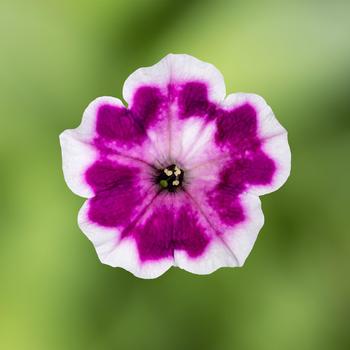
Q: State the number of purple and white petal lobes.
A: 5